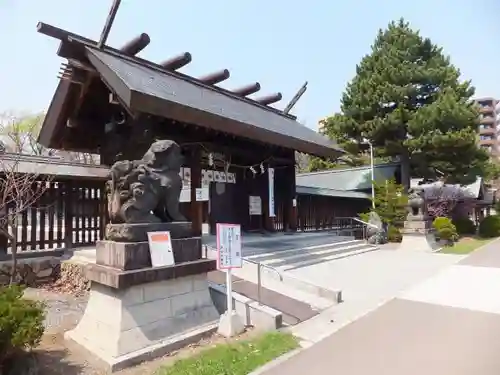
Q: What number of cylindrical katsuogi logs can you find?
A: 5